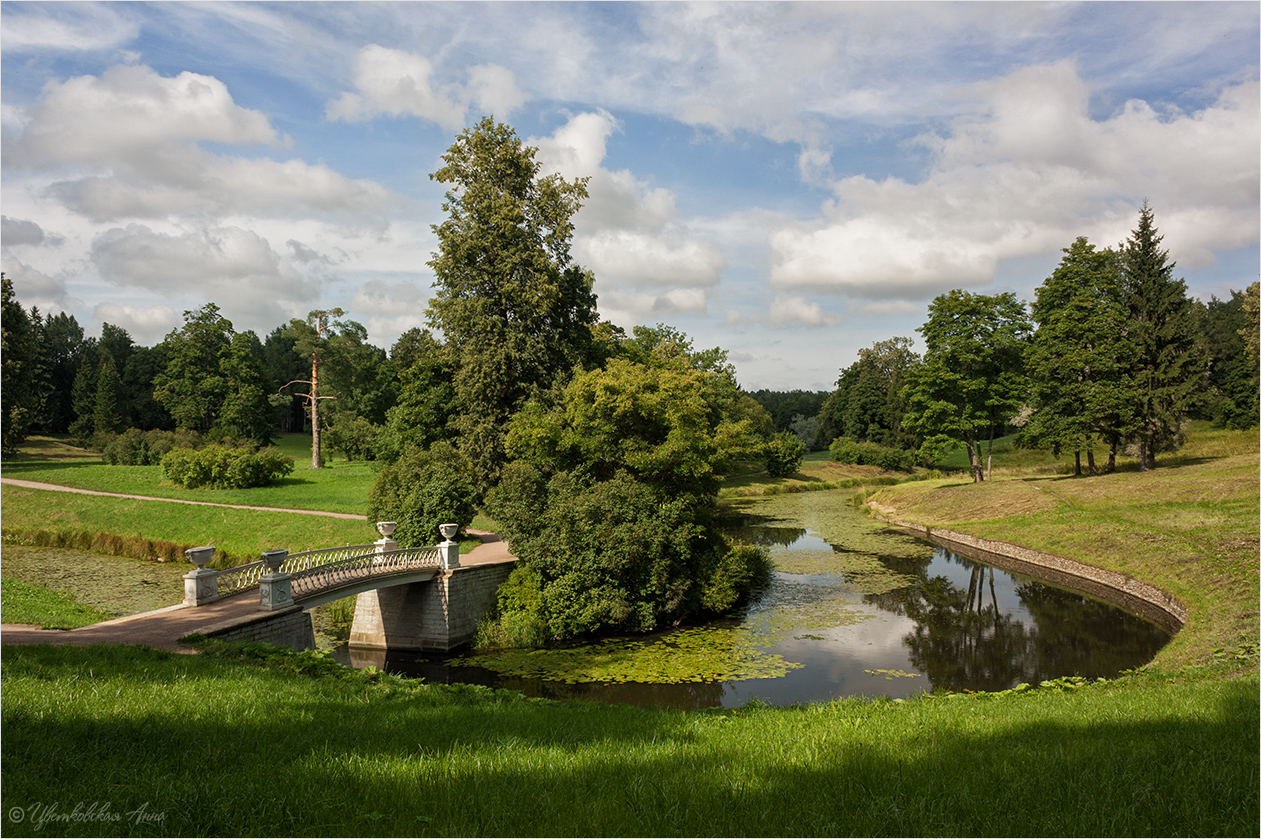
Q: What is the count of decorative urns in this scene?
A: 4